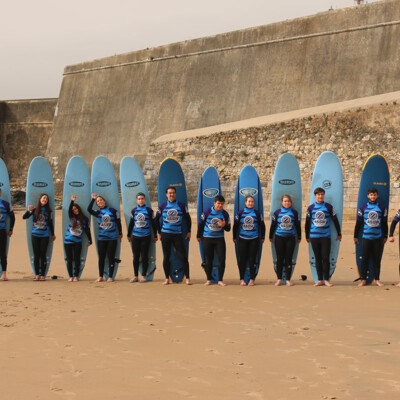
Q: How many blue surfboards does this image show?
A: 11